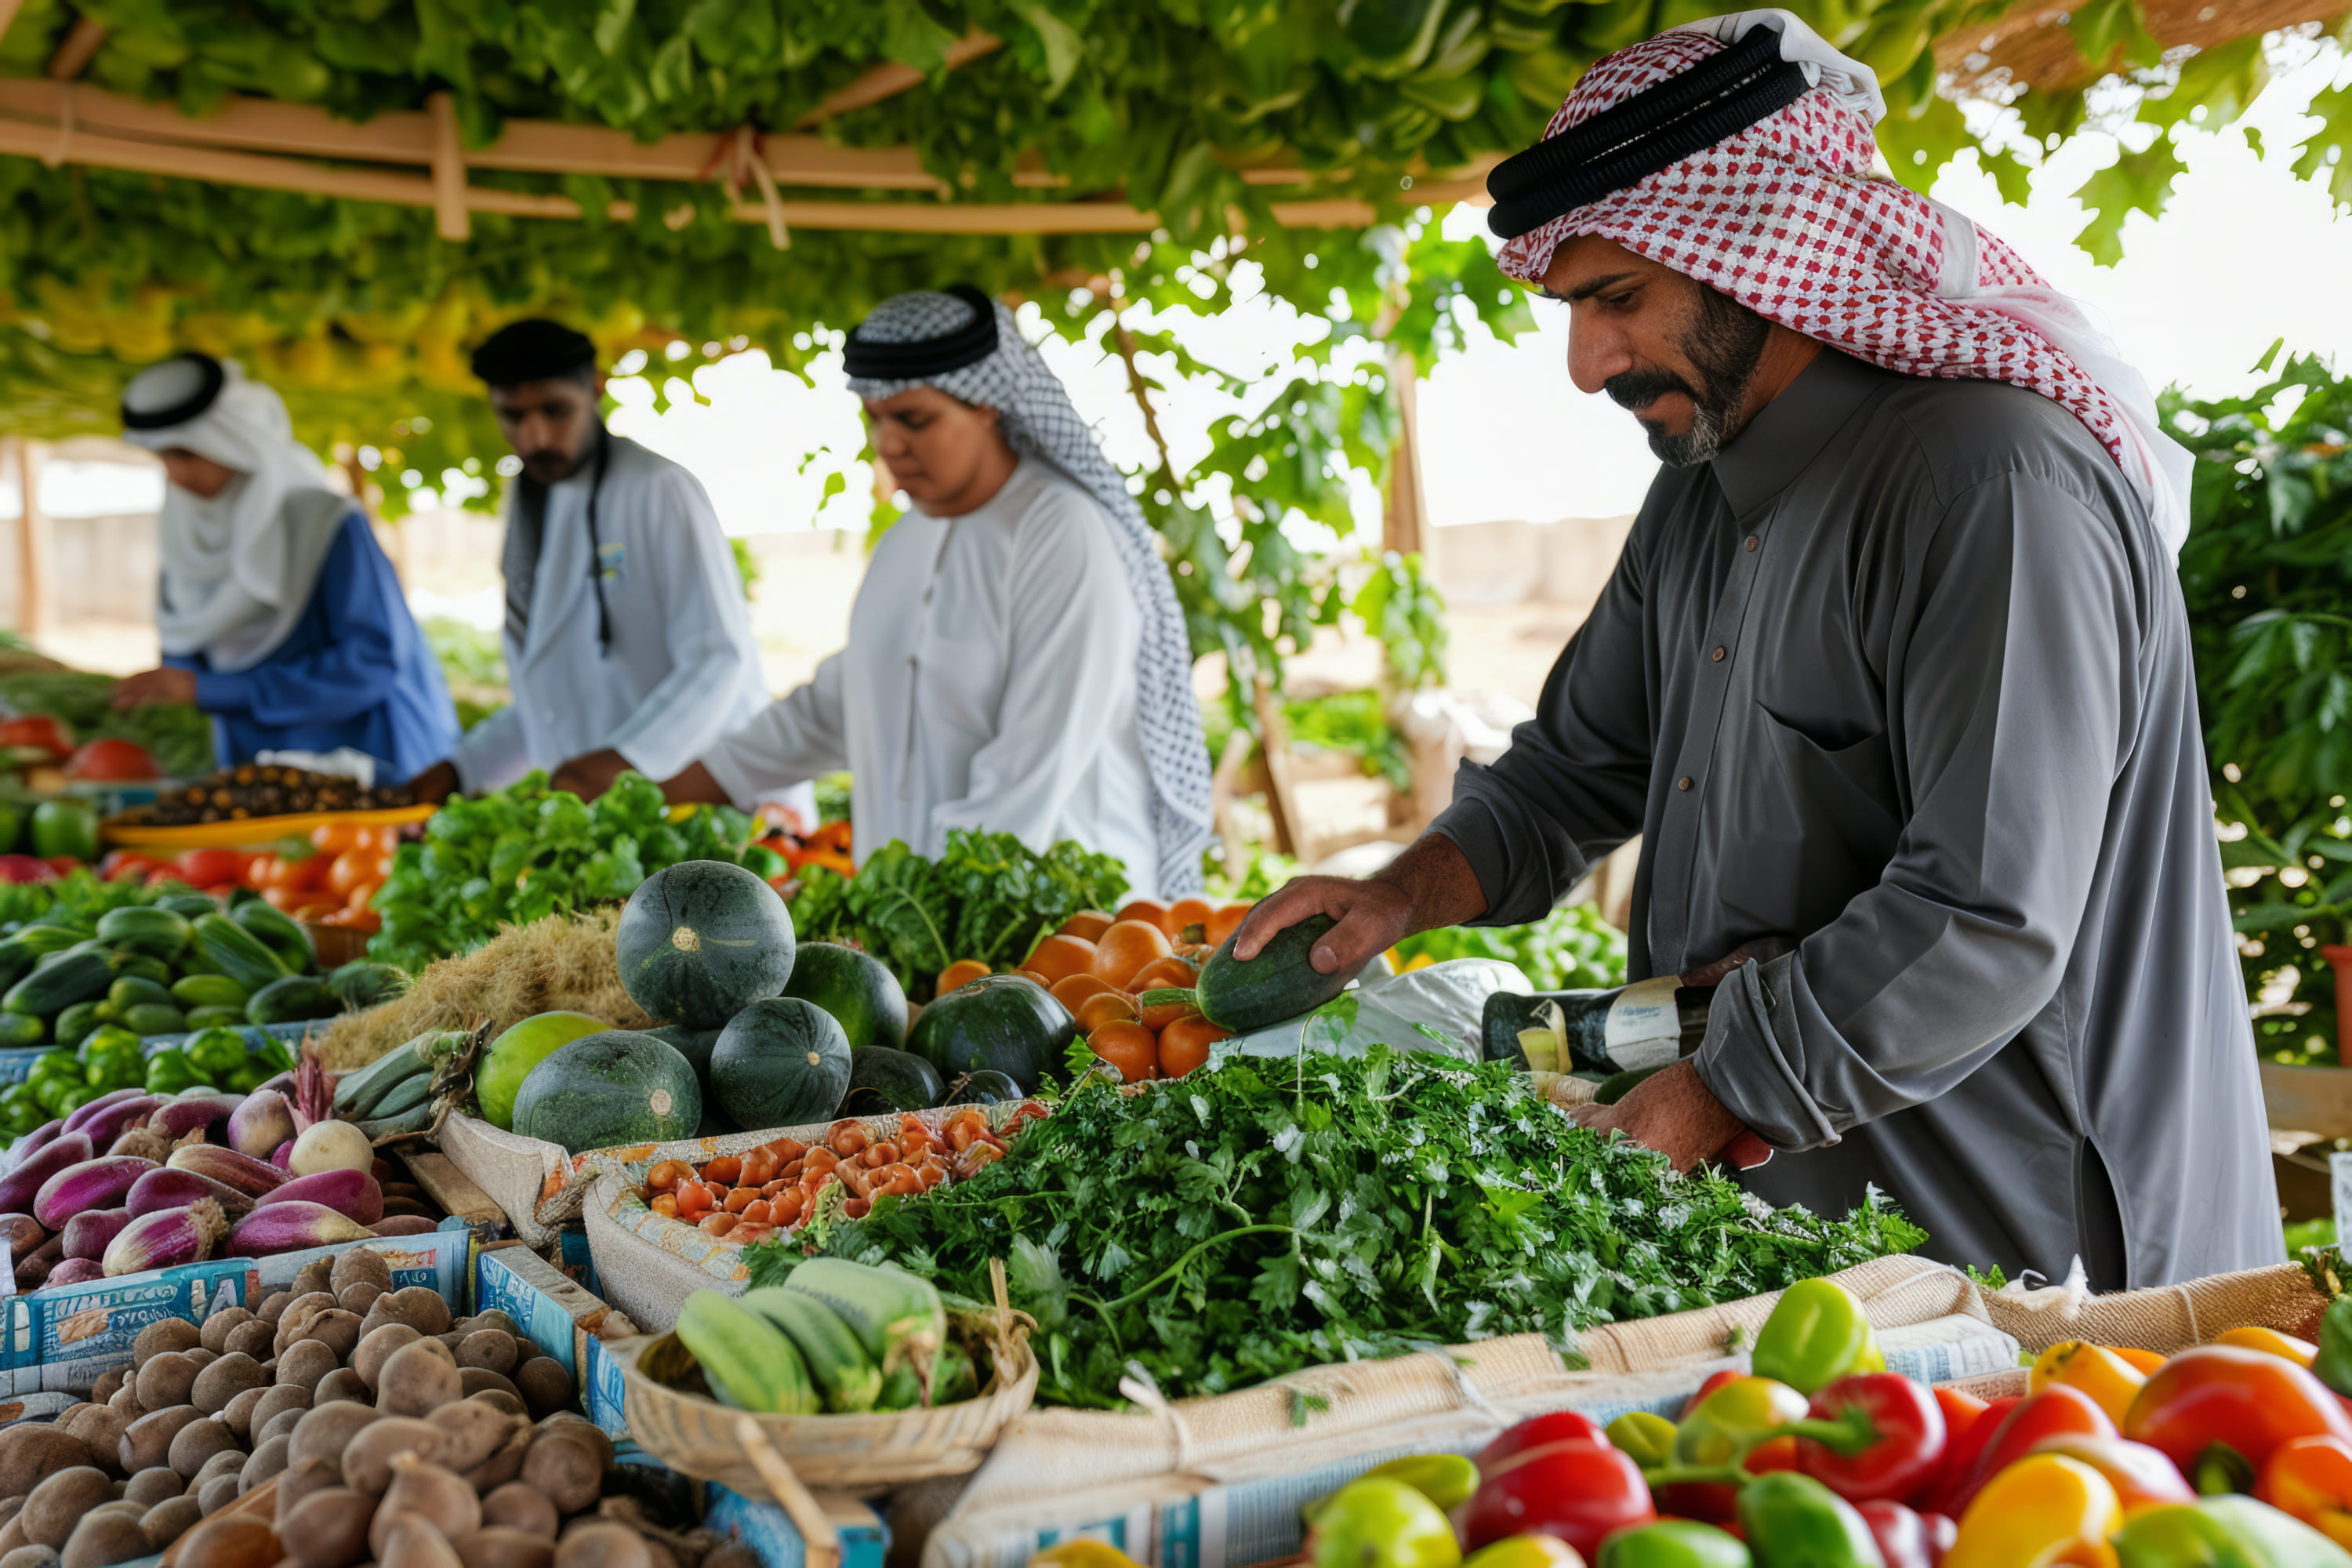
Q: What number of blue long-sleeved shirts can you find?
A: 1